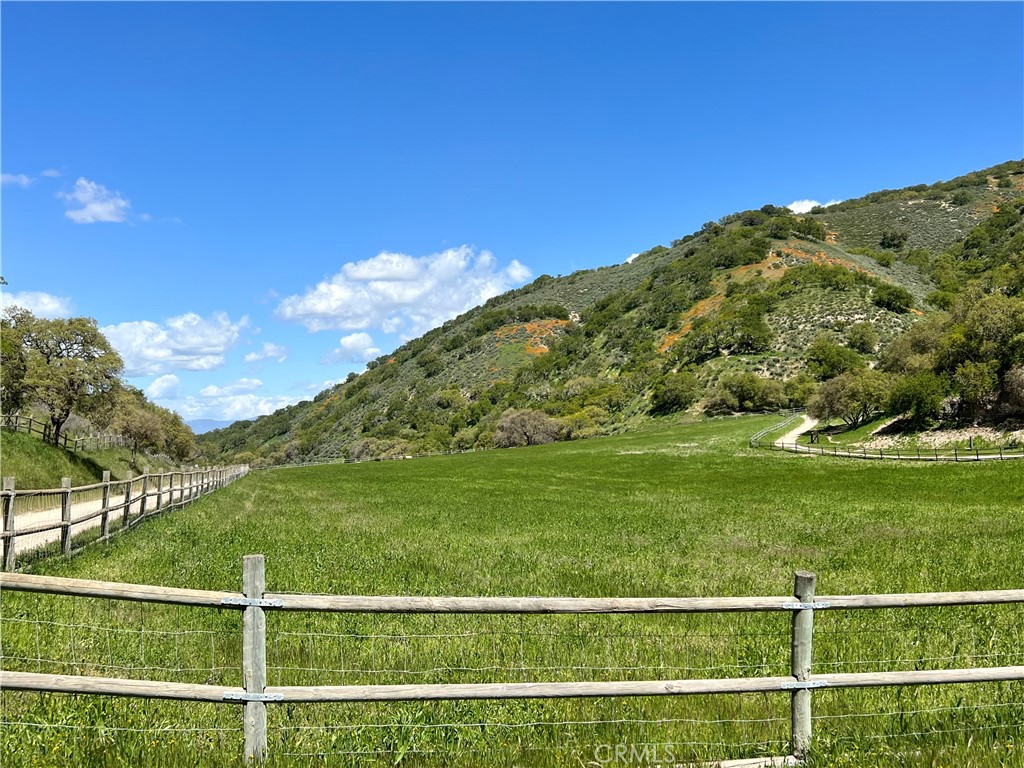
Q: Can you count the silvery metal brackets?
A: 4